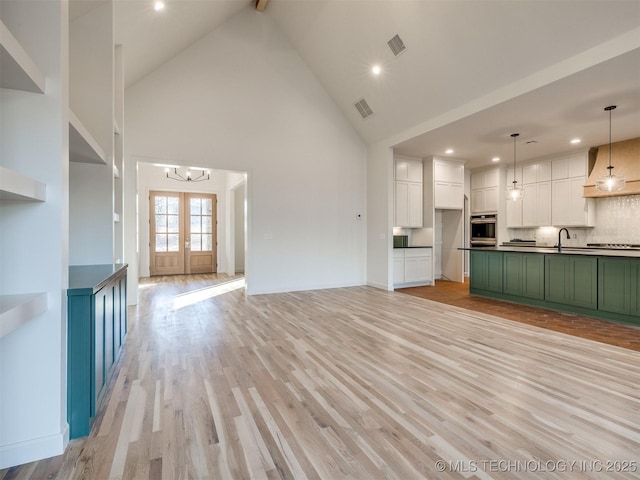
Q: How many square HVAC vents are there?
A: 2